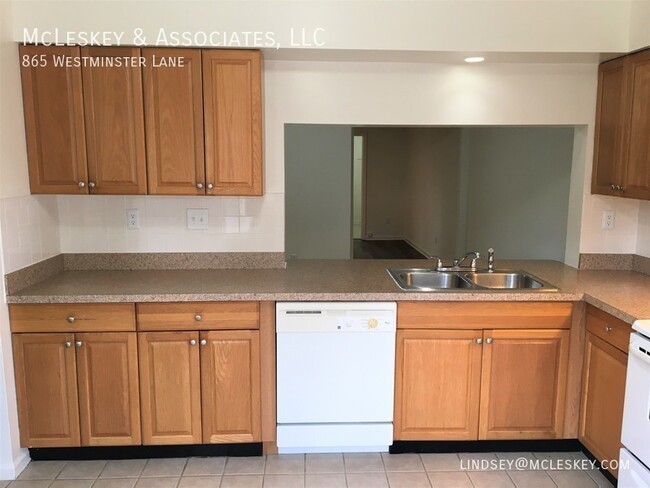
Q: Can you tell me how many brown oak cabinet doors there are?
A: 13